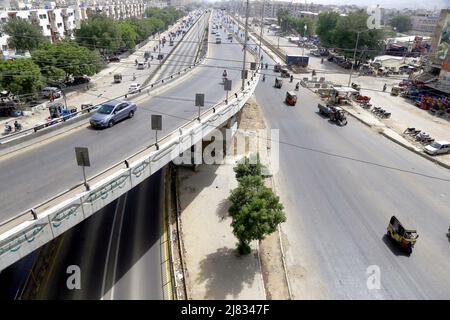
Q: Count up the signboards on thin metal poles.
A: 6